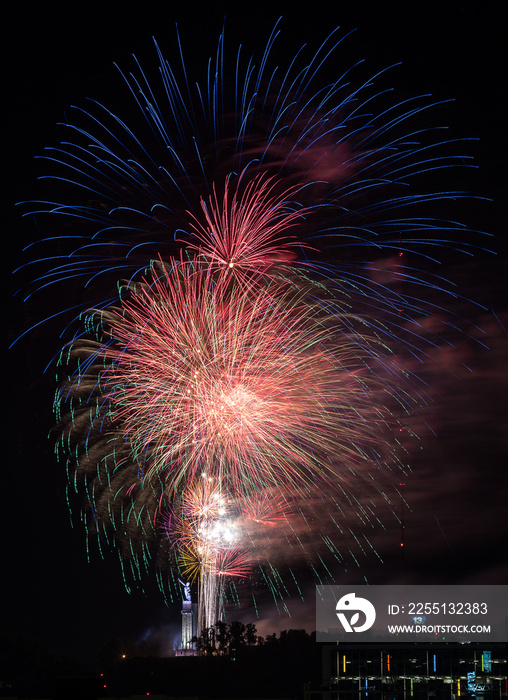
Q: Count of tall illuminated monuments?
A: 1